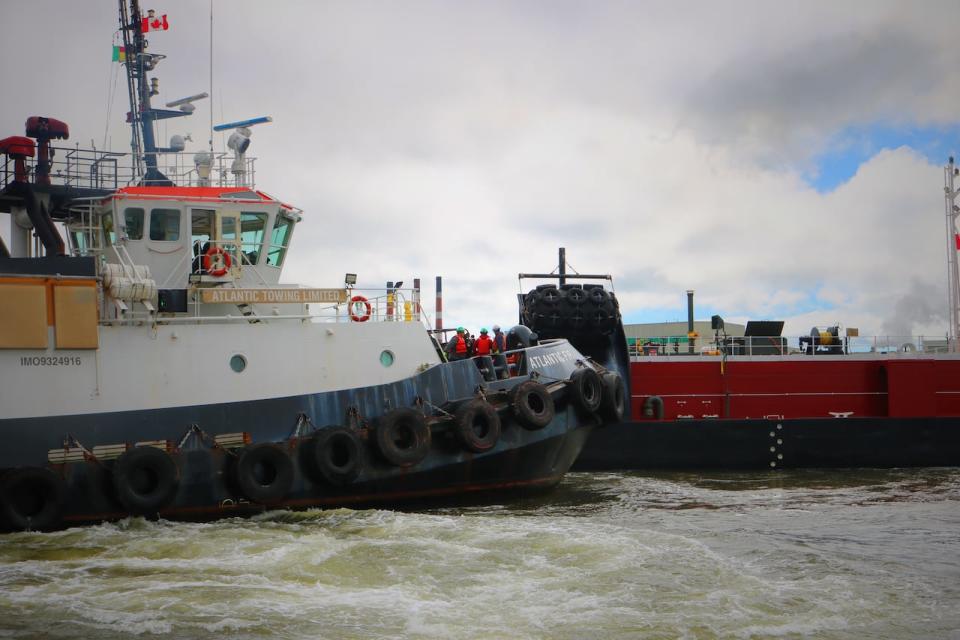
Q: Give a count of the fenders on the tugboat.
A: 9